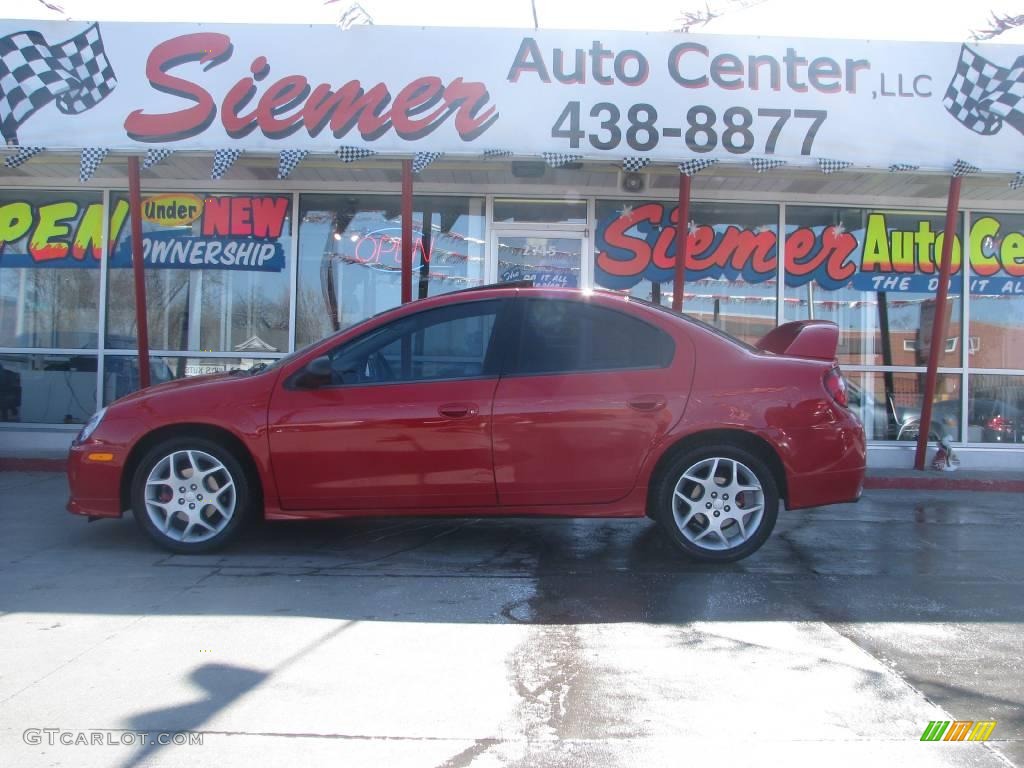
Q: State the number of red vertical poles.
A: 4